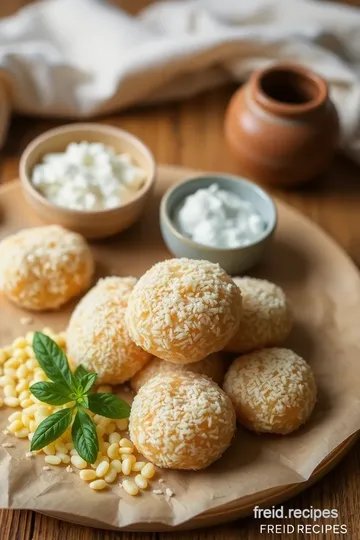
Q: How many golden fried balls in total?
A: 7